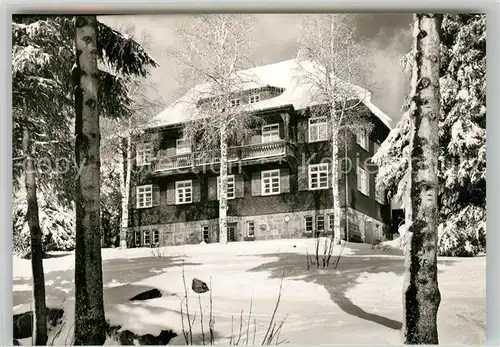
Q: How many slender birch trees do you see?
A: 3